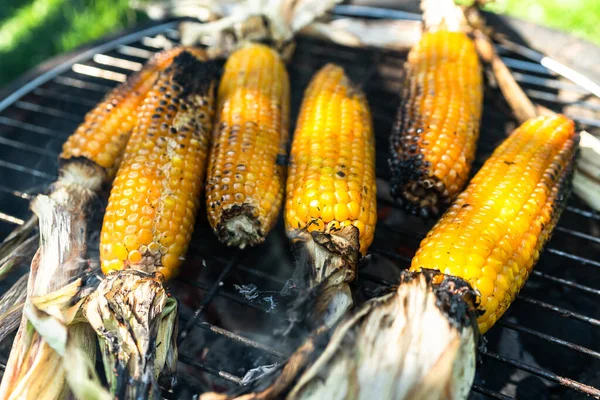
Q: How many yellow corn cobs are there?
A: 6